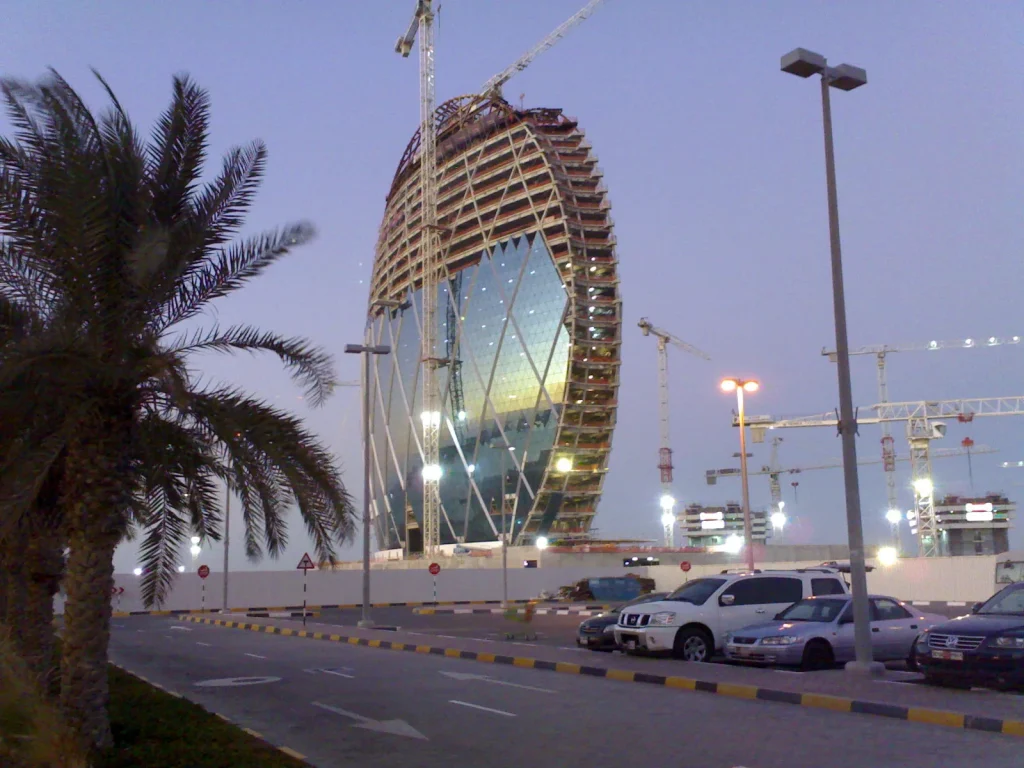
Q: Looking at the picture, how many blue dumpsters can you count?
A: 1